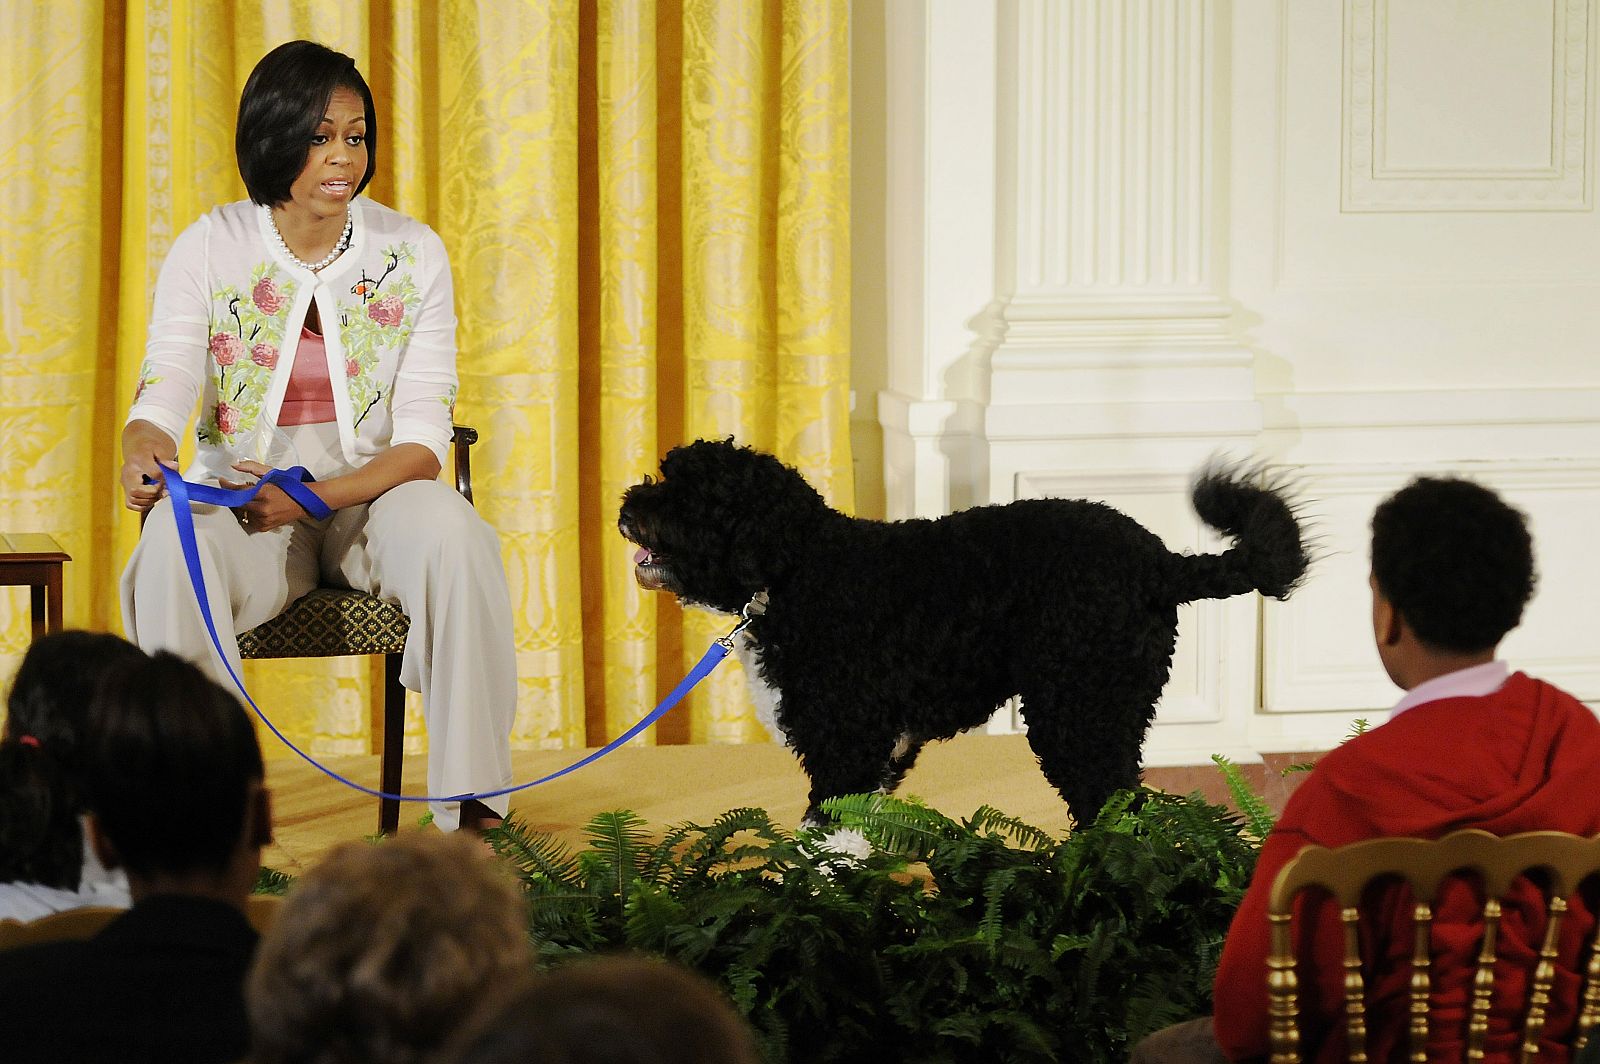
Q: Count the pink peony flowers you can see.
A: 6